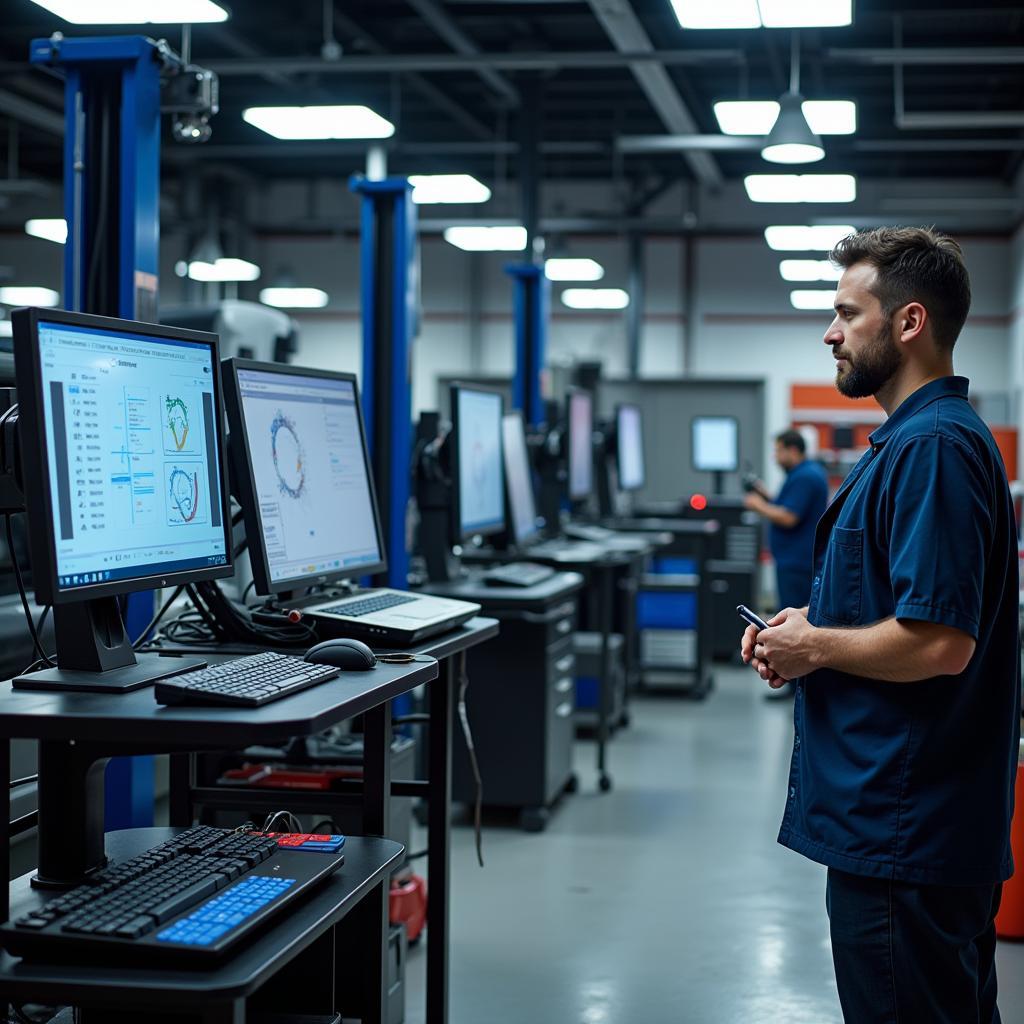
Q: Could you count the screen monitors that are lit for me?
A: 7